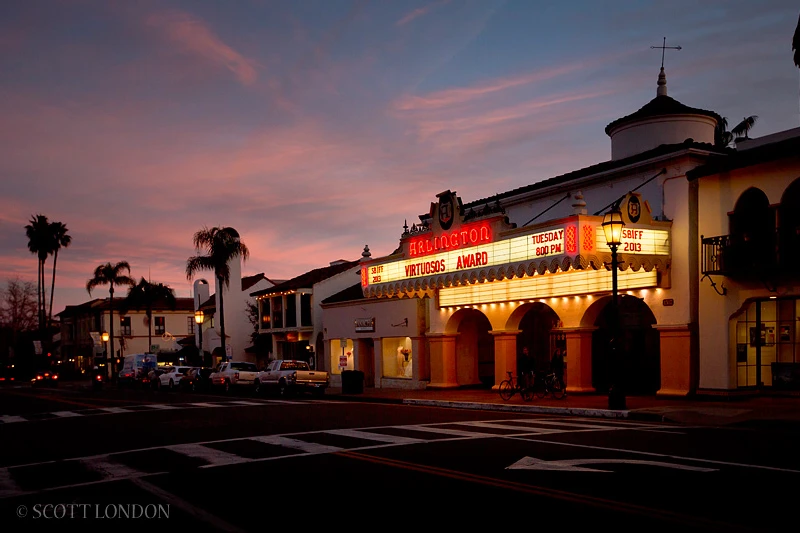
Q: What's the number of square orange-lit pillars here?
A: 4